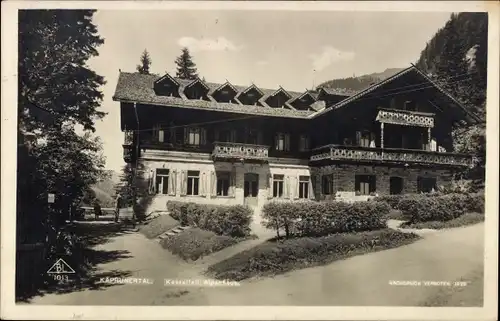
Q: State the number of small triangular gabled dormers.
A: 6